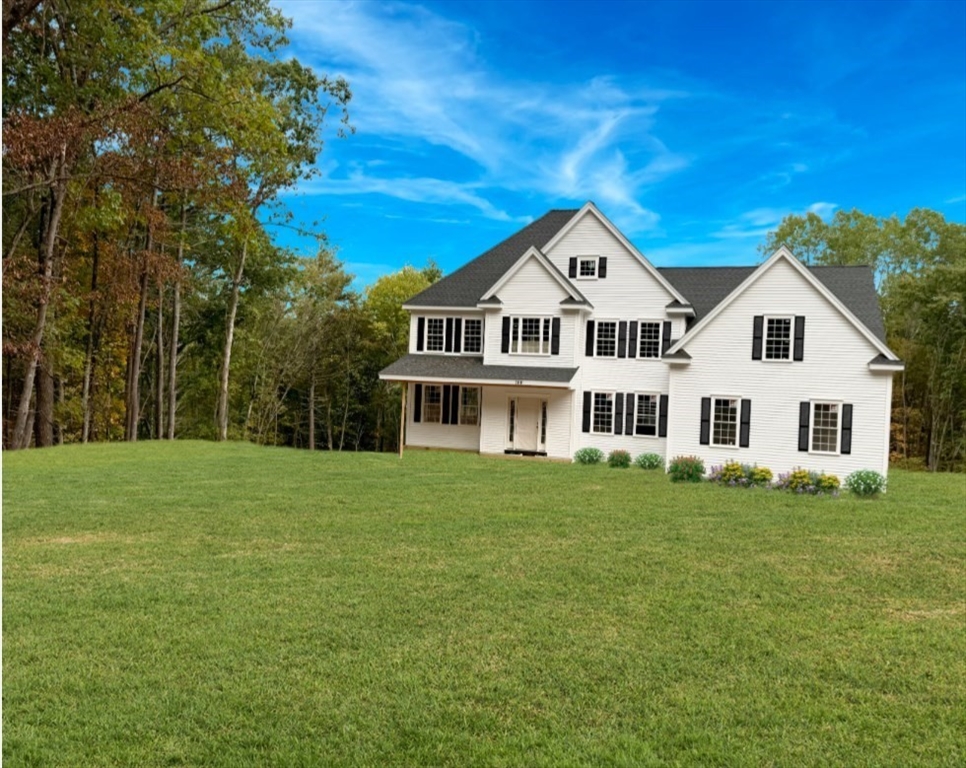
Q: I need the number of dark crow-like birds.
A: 0